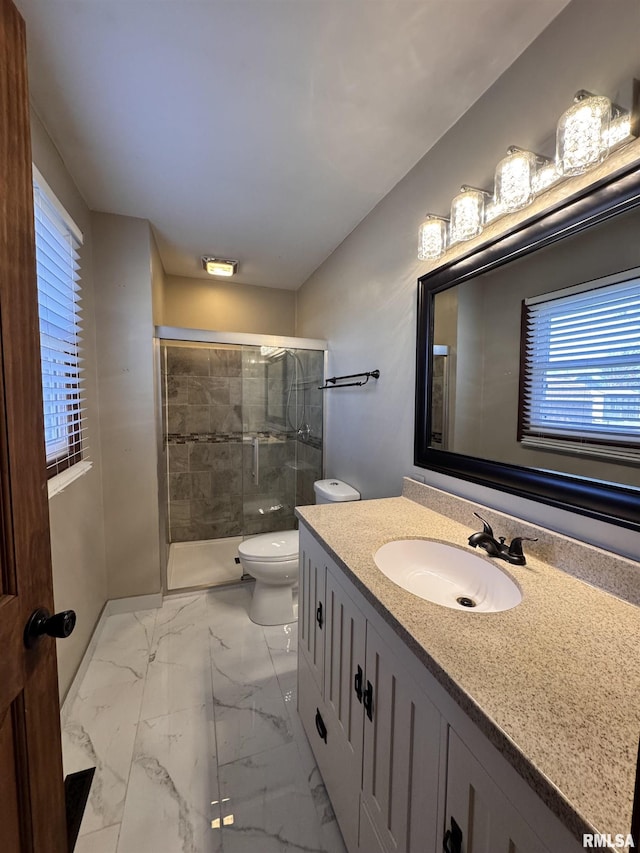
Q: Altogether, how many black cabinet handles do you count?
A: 5